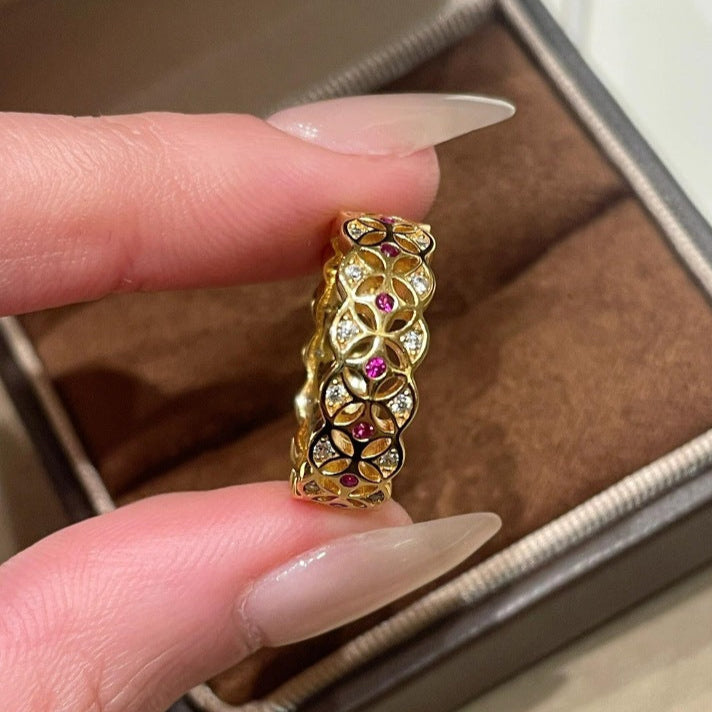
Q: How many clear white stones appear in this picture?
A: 12